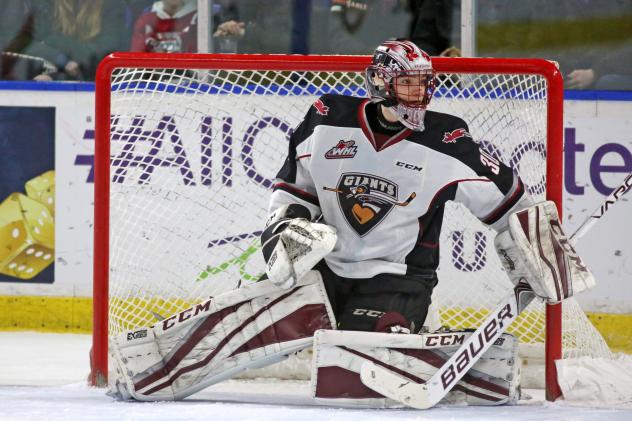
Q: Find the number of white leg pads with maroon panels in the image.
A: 2